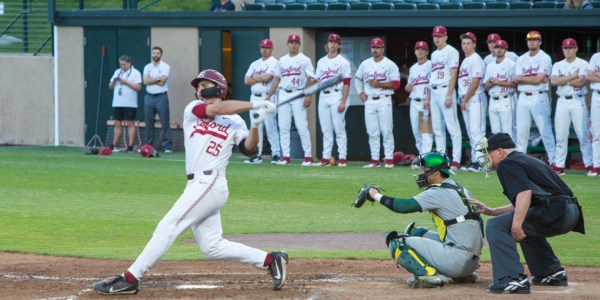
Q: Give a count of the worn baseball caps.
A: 12